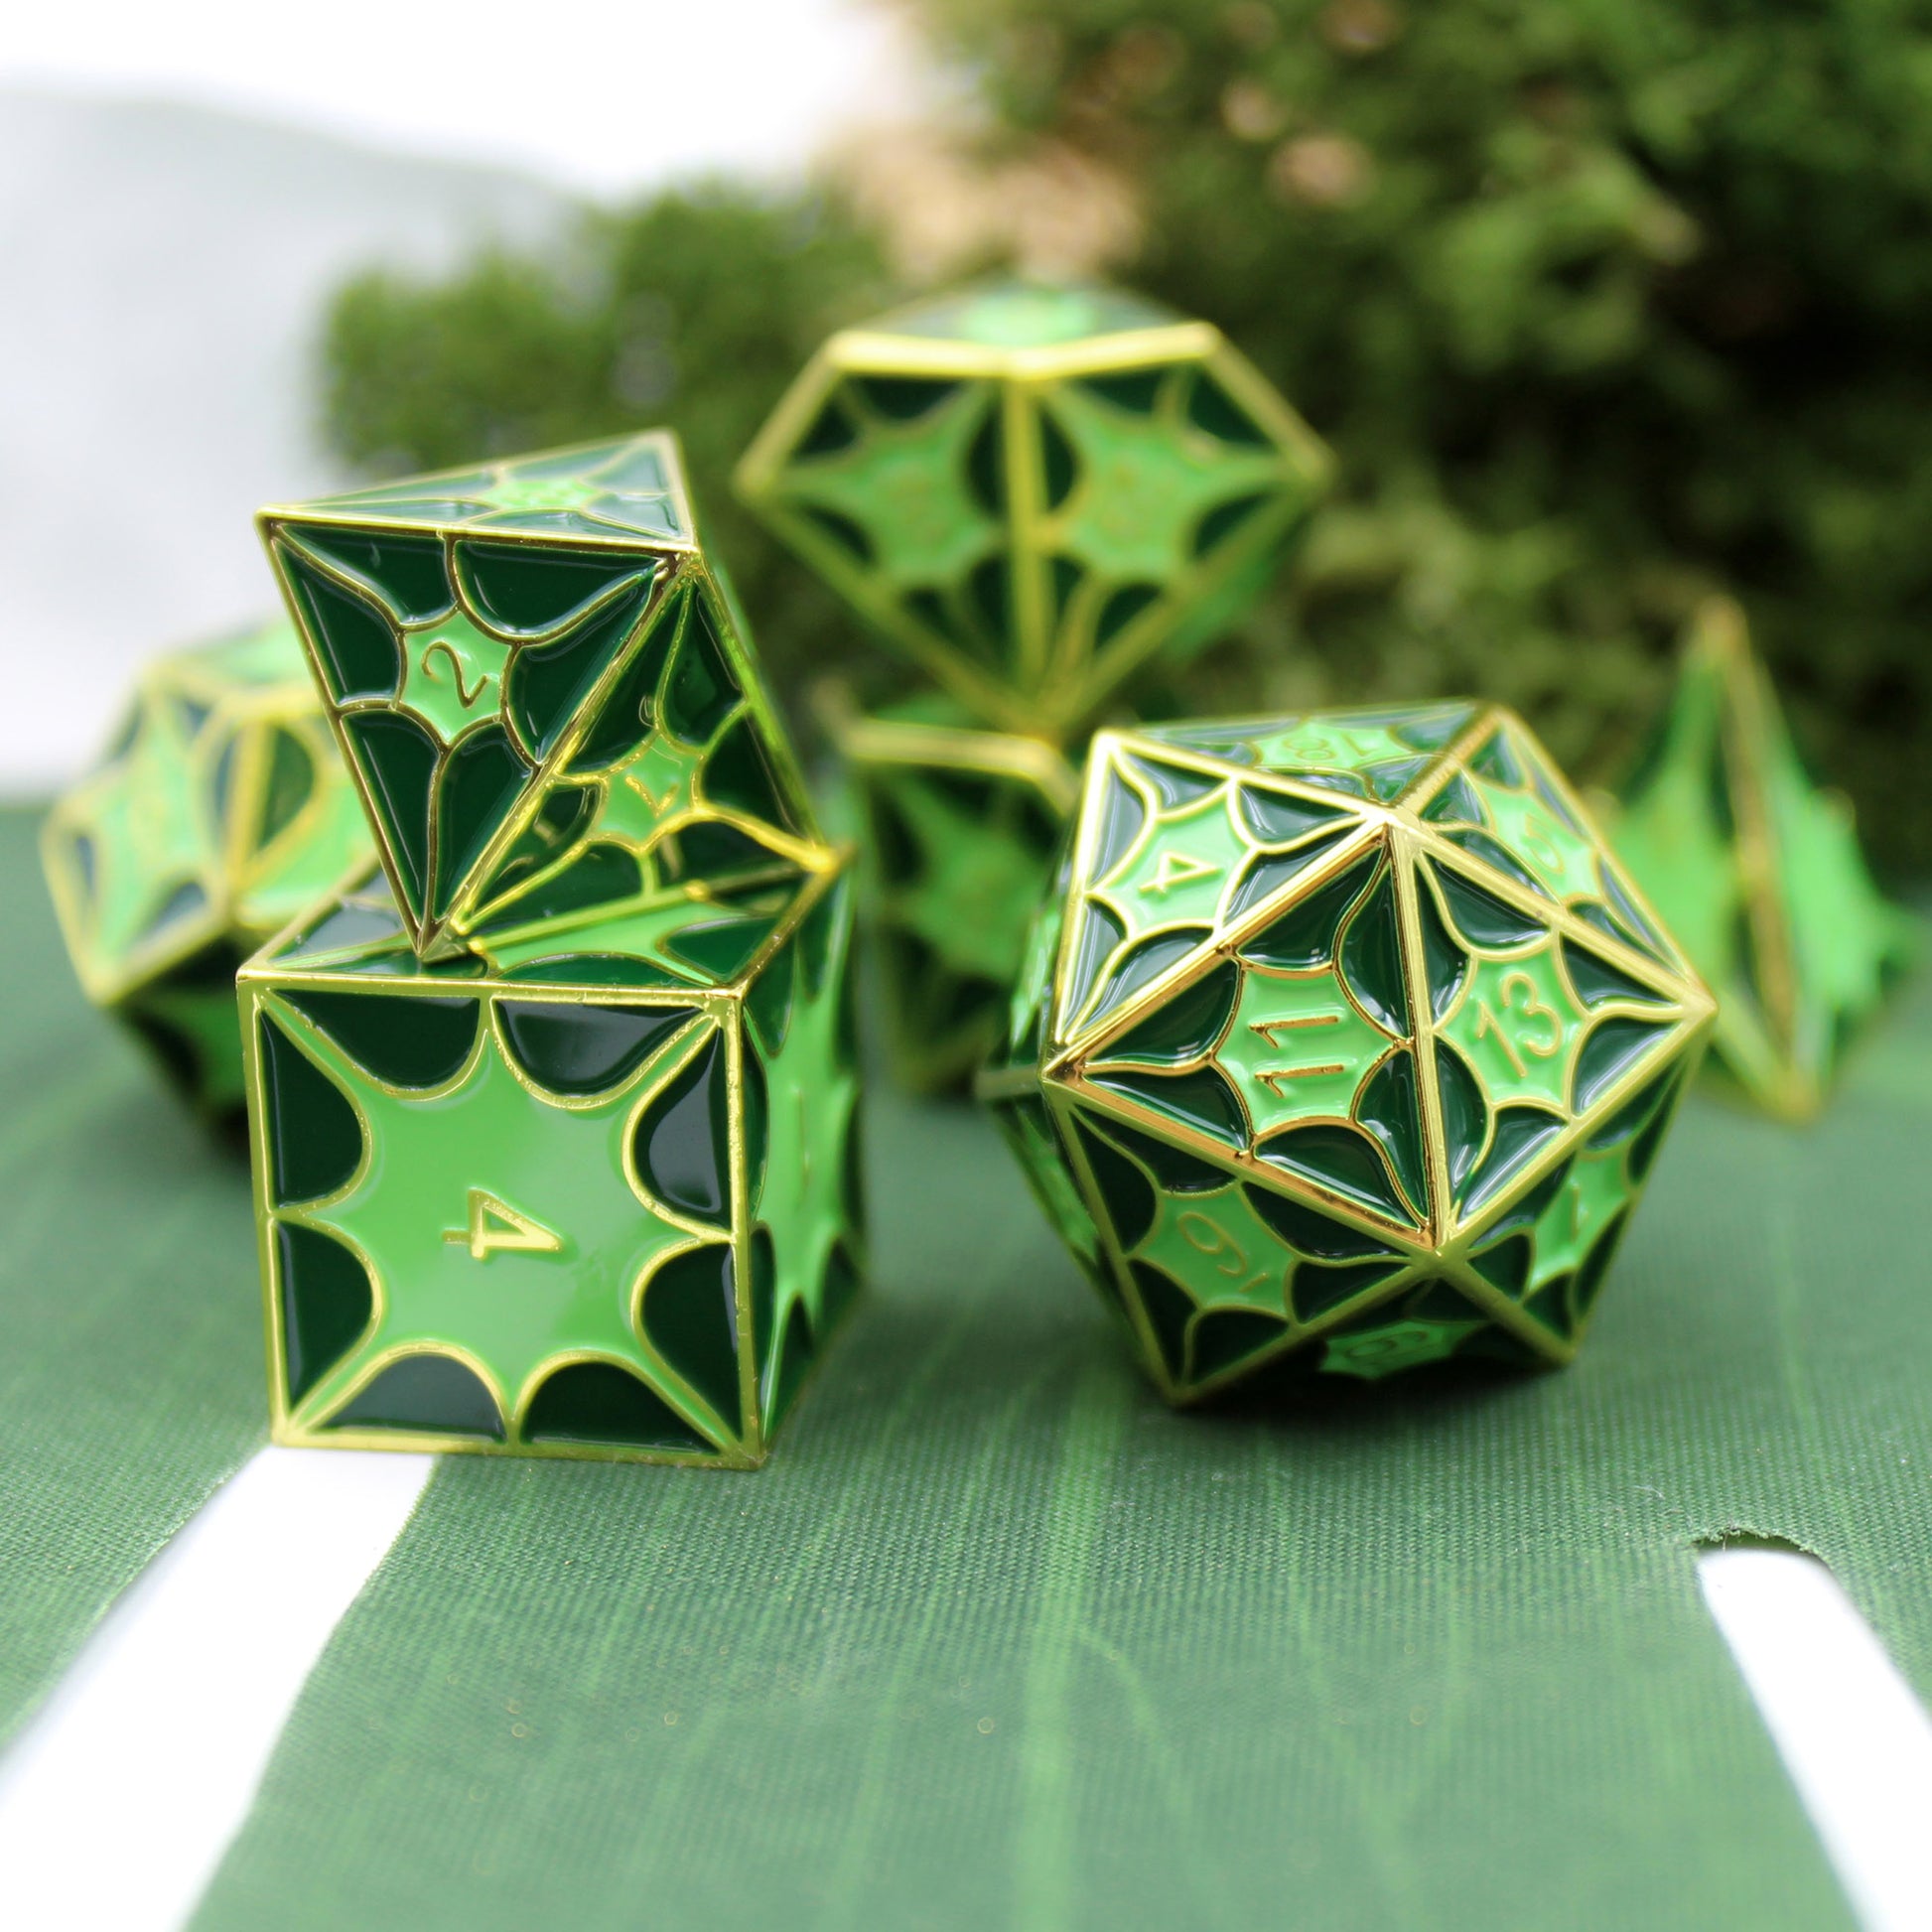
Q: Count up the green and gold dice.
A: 7